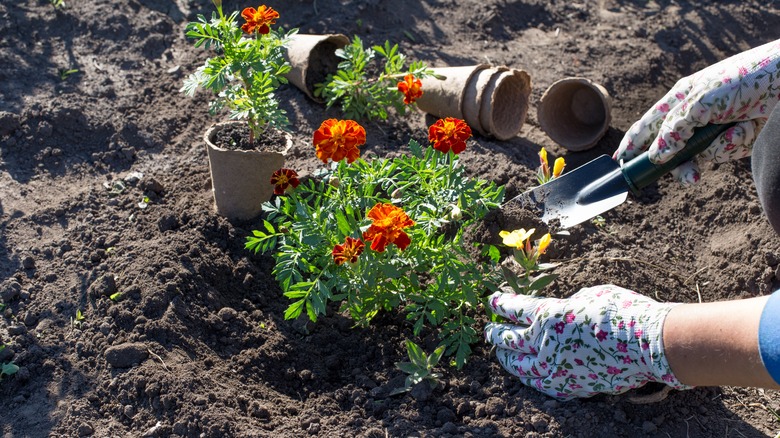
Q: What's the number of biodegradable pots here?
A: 6